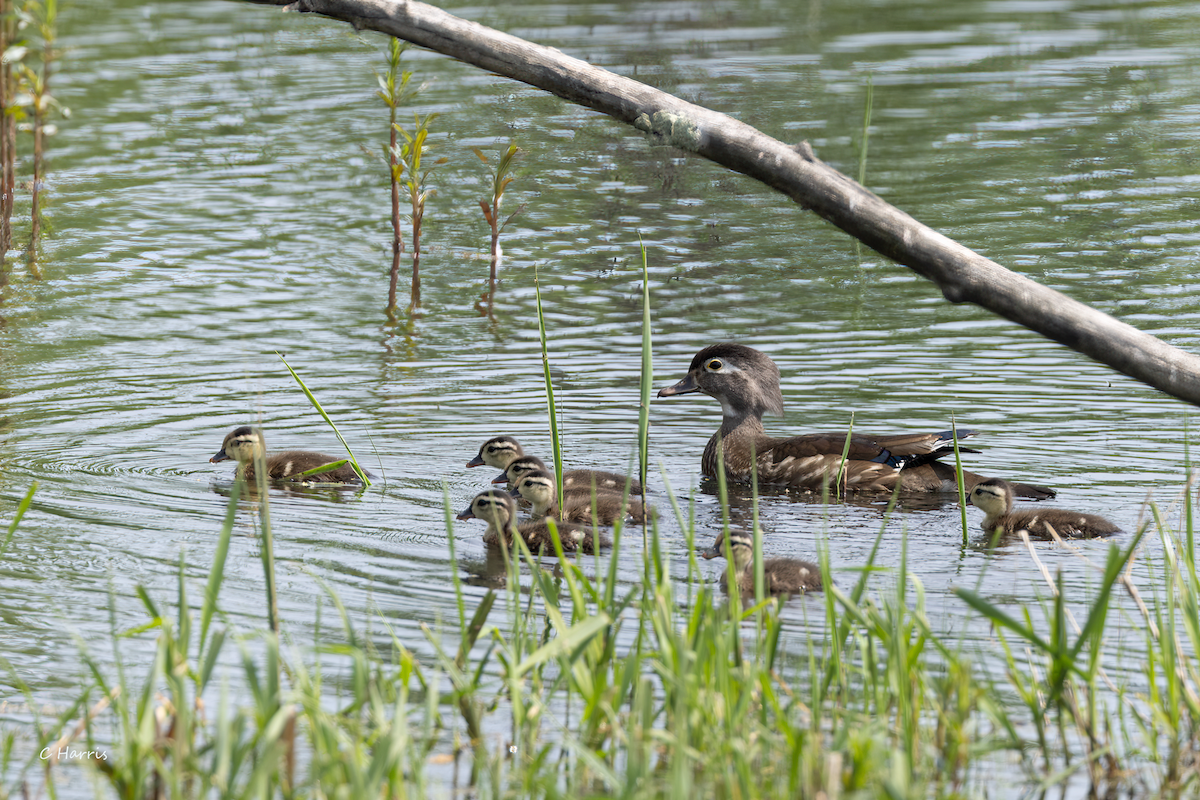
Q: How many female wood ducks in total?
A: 1